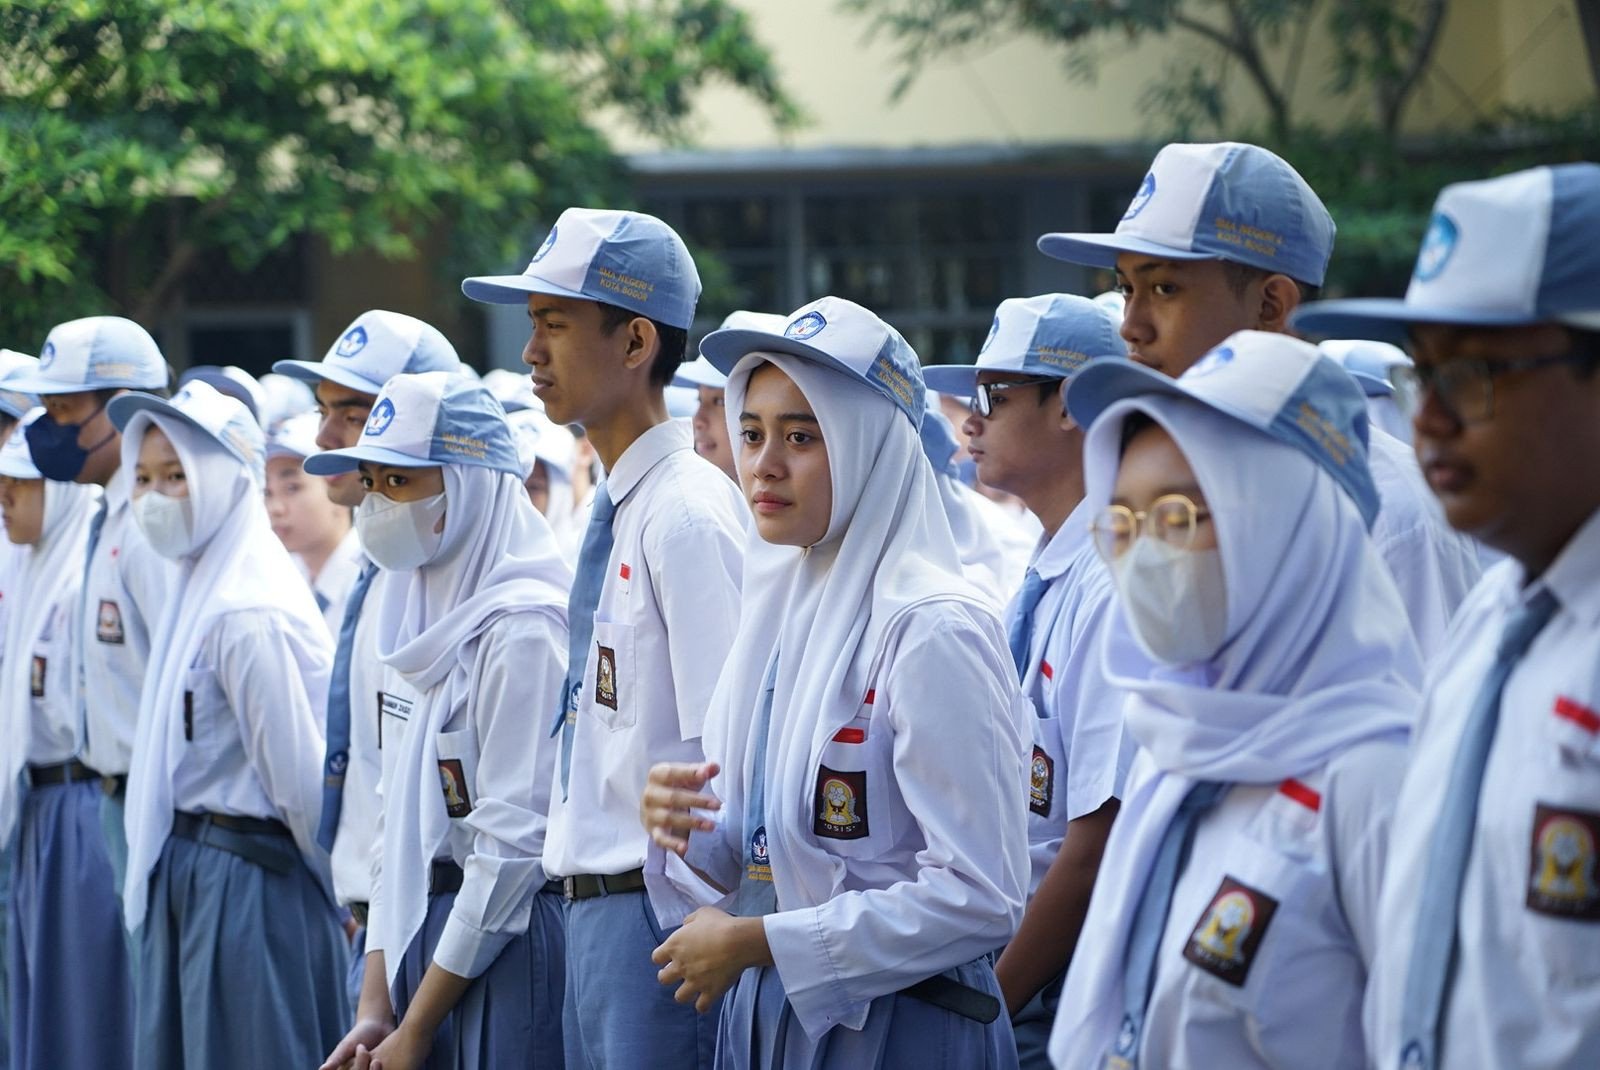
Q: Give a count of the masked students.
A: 4